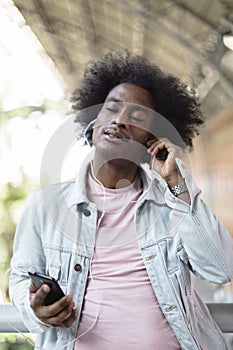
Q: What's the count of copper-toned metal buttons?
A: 2